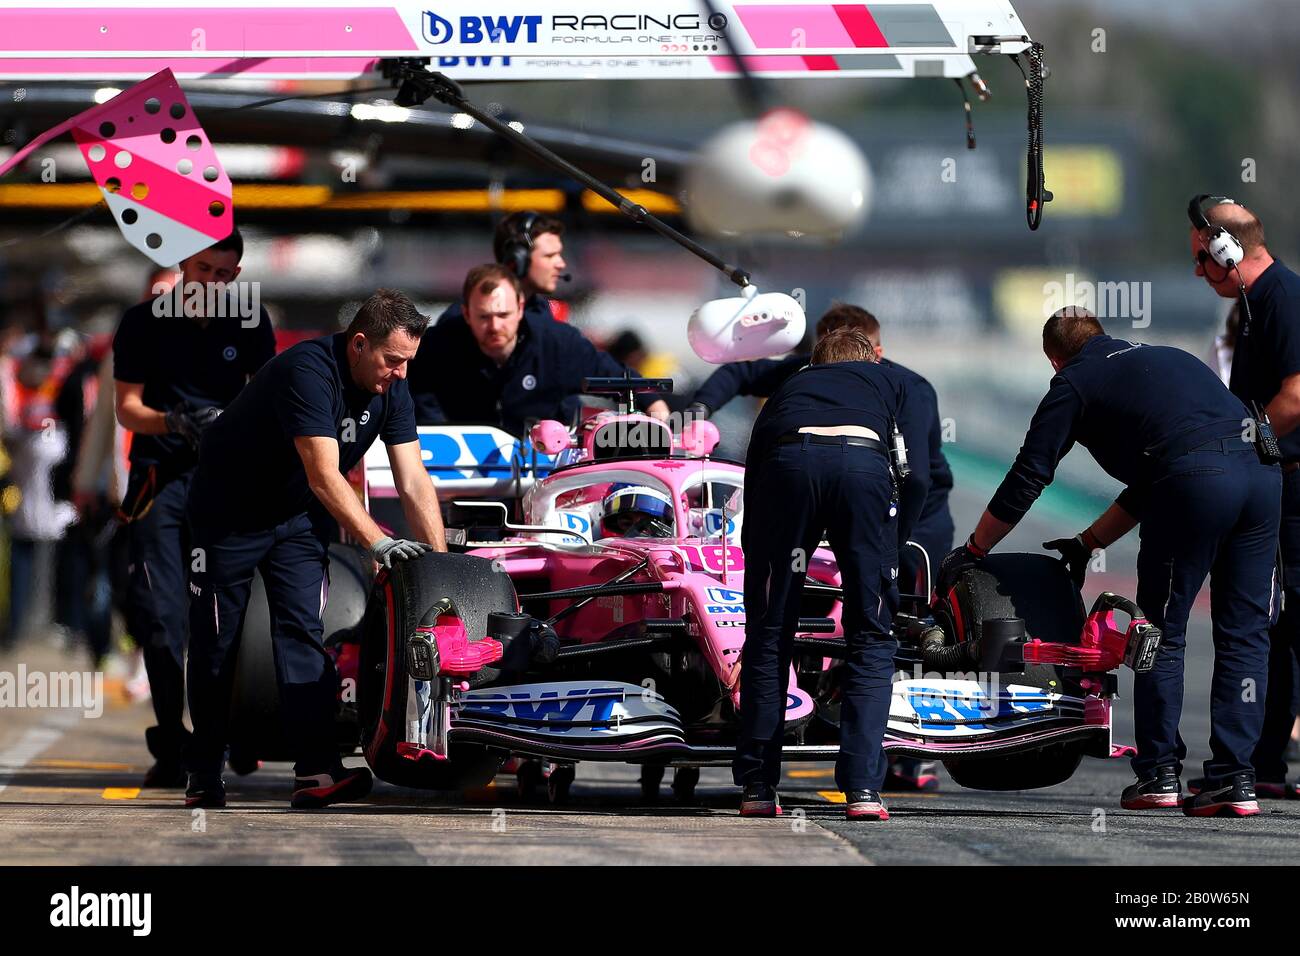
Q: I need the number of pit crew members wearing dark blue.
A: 8